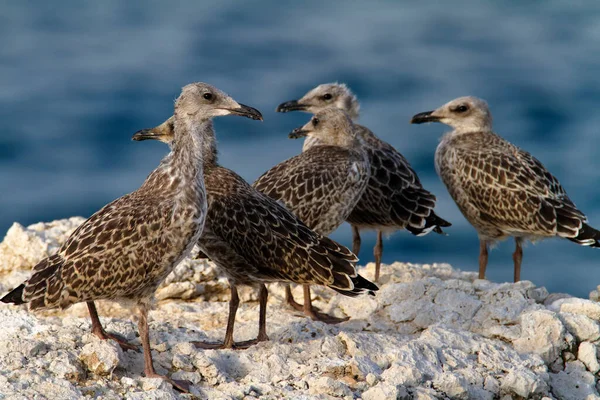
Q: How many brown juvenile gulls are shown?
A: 5